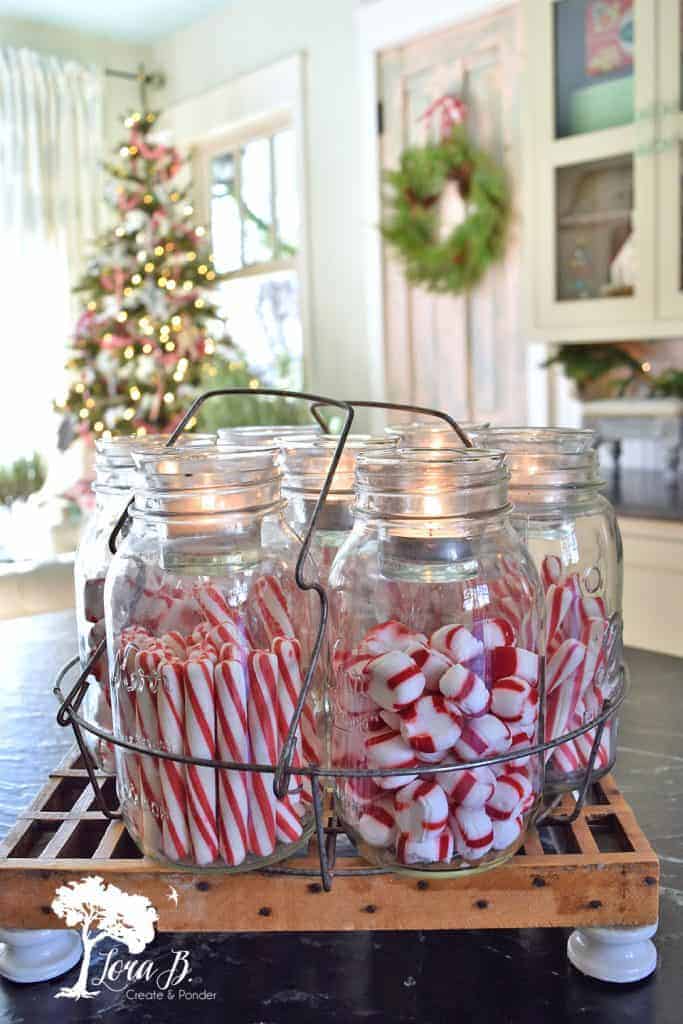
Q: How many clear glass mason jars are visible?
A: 7